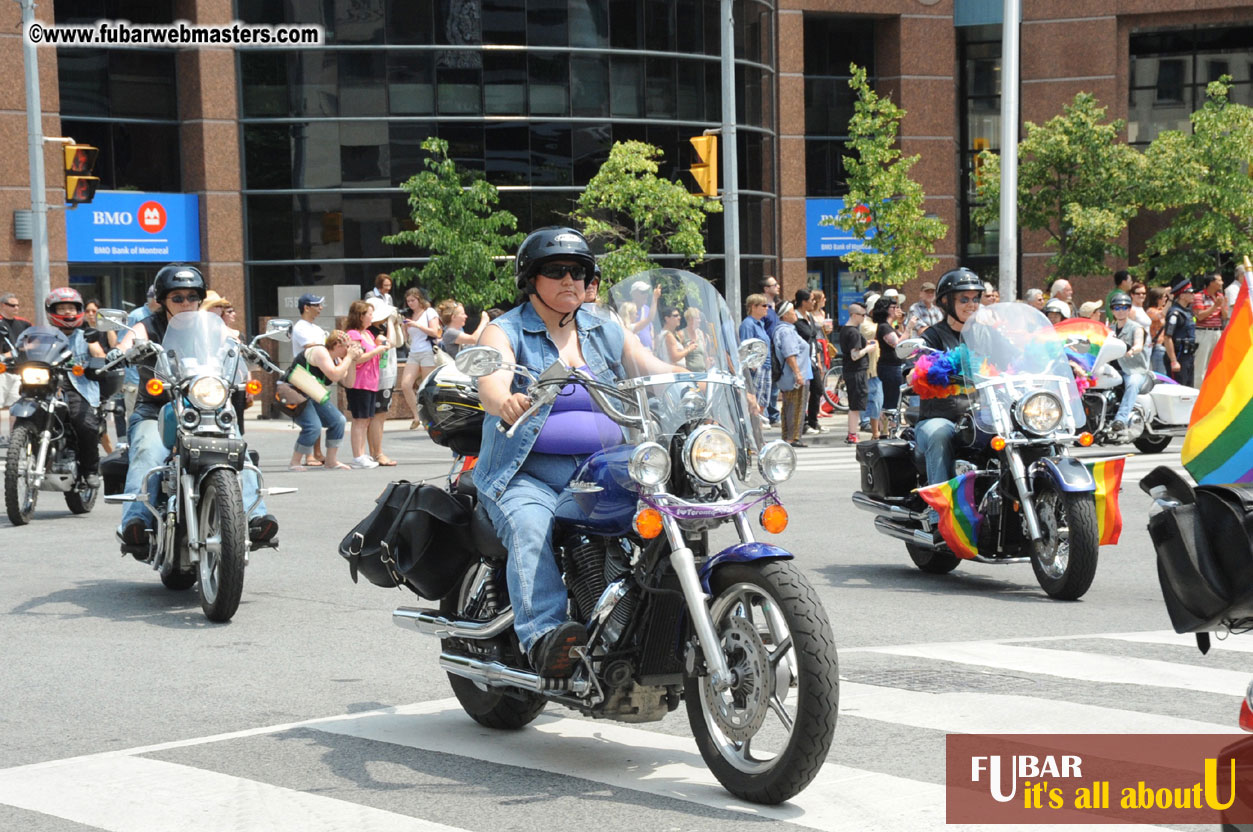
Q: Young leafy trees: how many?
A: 5